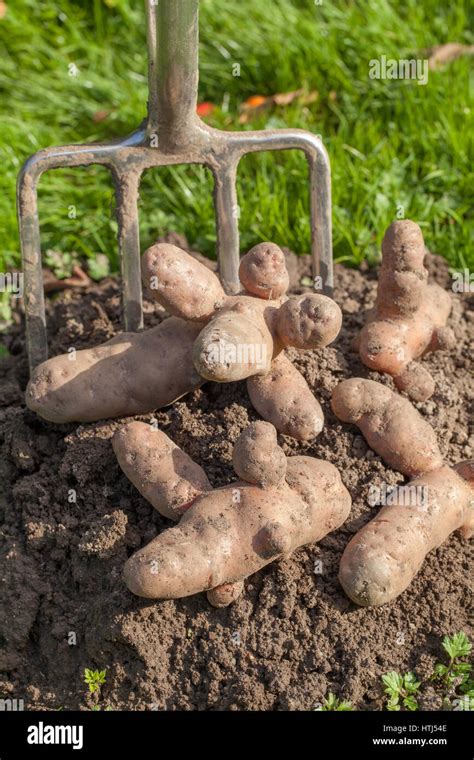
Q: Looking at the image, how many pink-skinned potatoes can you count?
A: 4